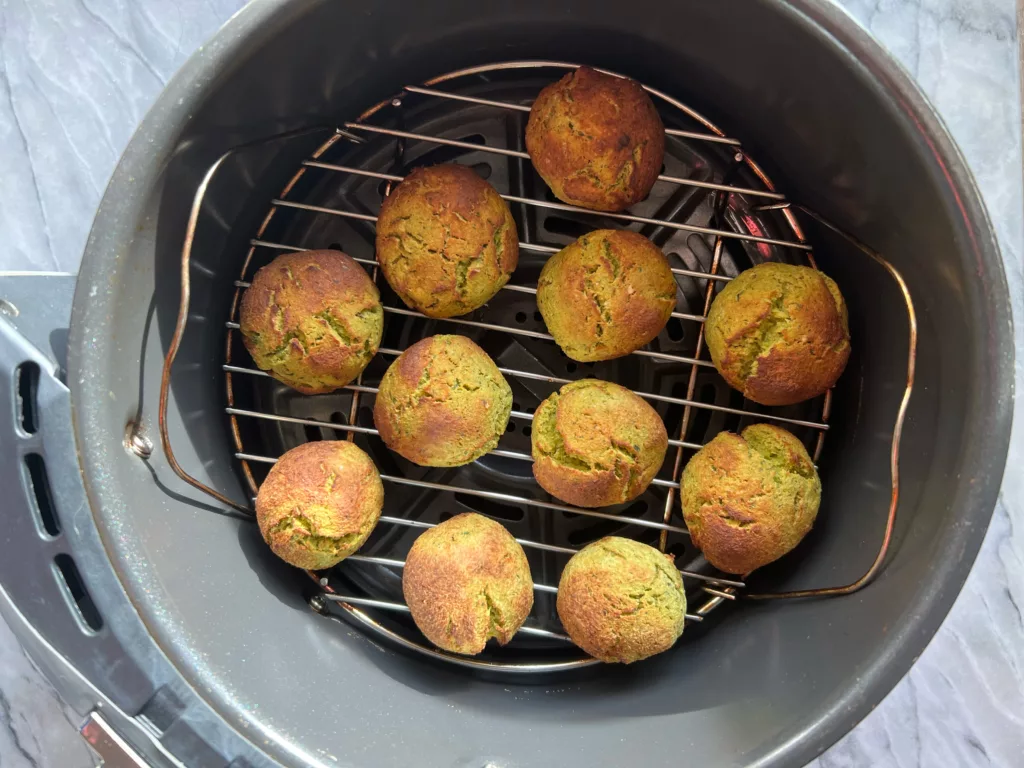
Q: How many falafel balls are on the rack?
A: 11